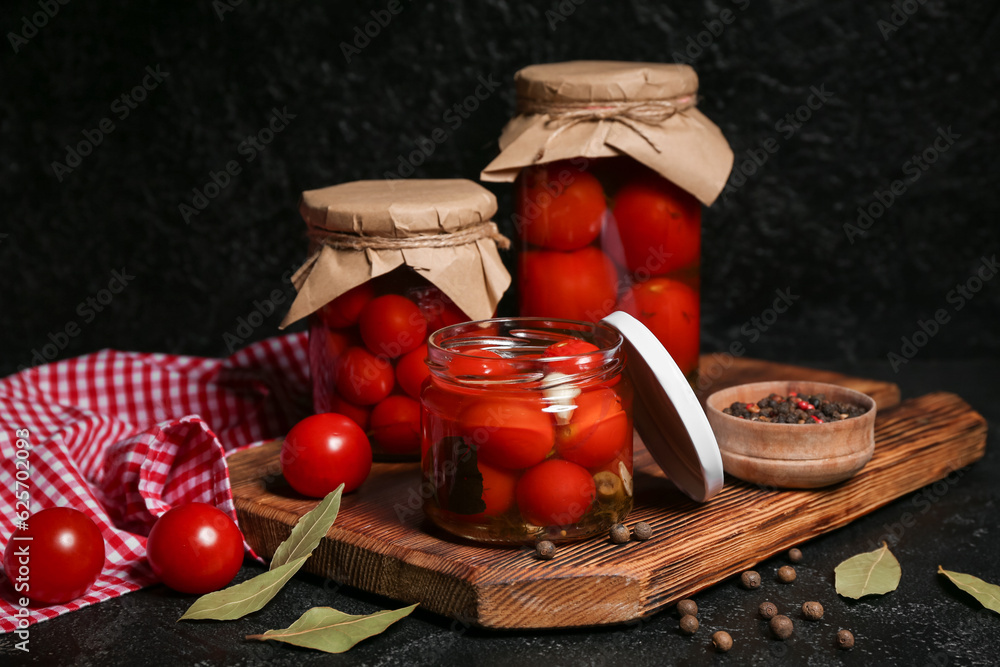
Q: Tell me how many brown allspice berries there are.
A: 13